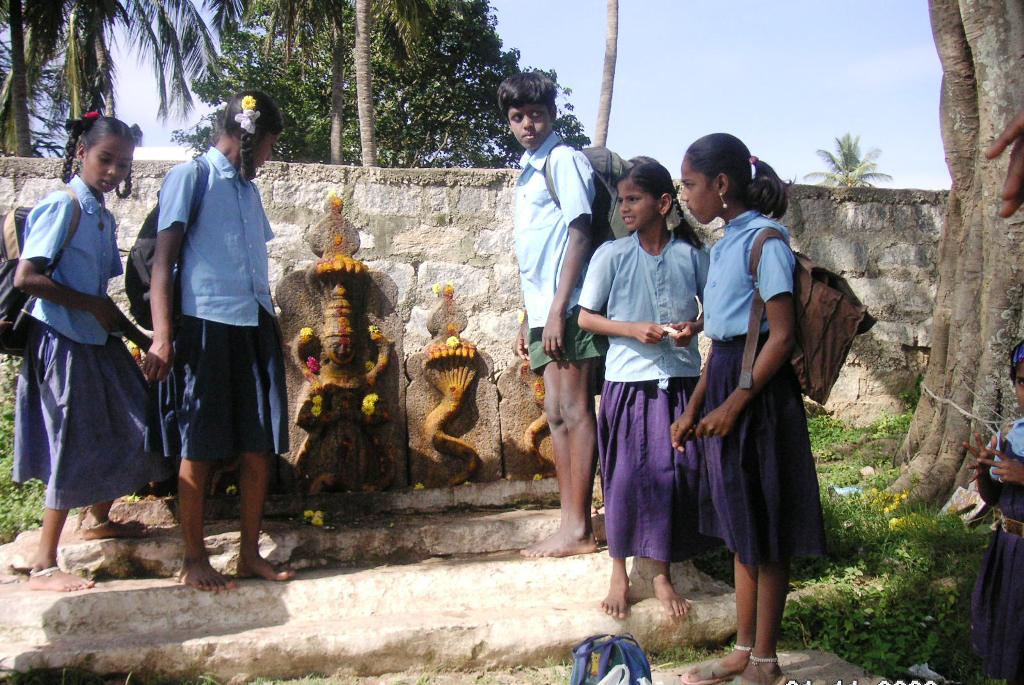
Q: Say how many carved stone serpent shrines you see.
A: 3